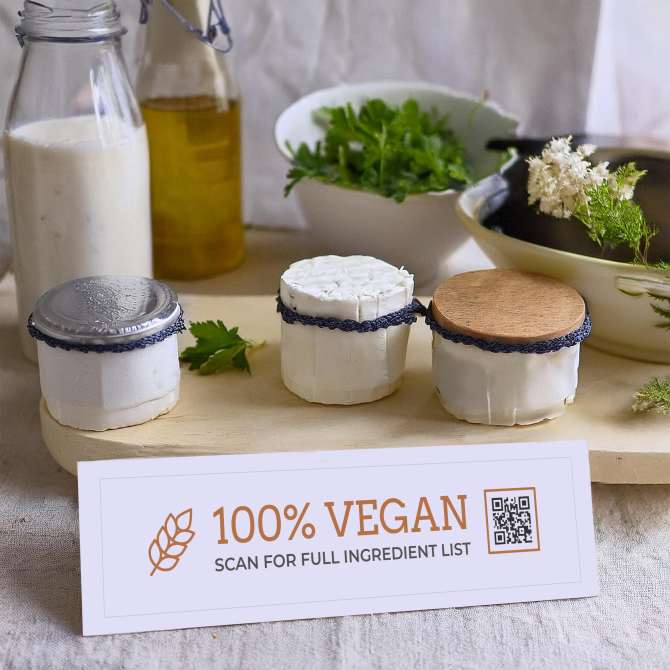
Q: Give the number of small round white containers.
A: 3